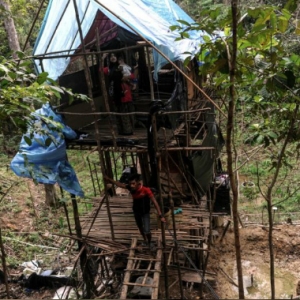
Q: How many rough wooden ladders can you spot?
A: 1